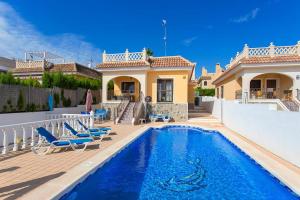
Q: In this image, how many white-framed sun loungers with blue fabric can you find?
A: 3